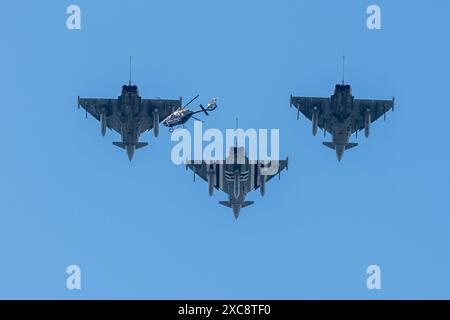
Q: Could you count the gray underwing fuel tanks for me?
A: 6